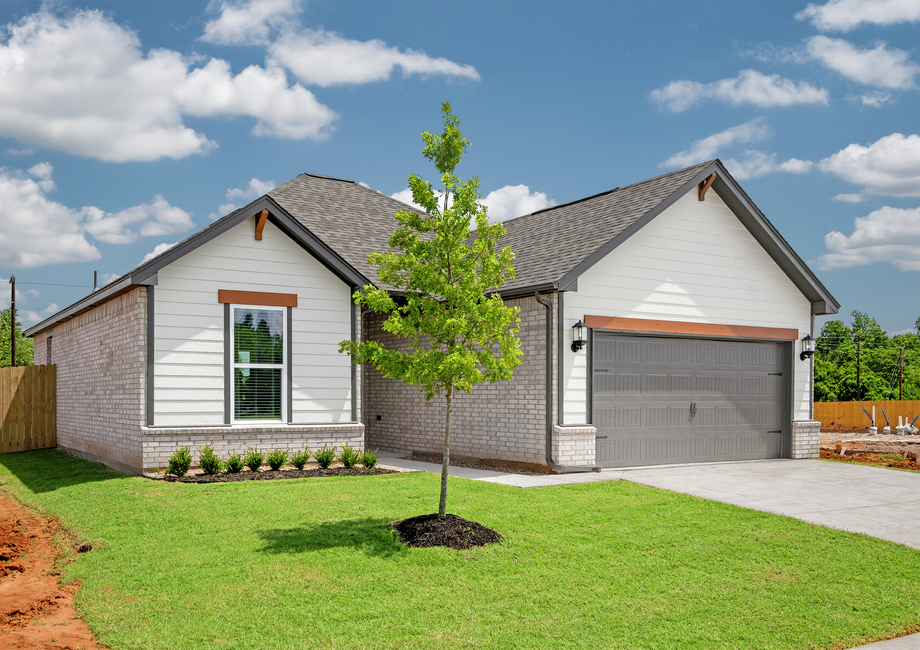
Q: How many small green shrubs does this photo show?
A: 9